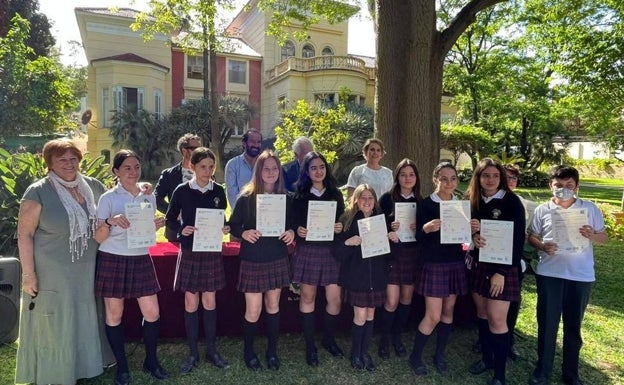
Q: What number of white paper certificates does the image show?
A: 9